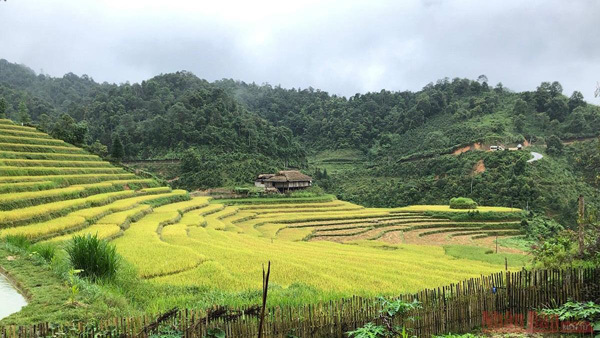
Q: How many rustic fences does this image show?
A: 1